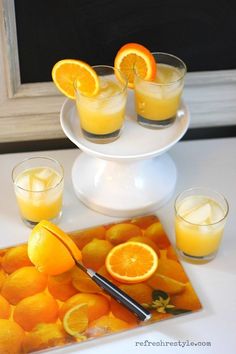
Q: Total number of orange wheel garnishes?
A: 2